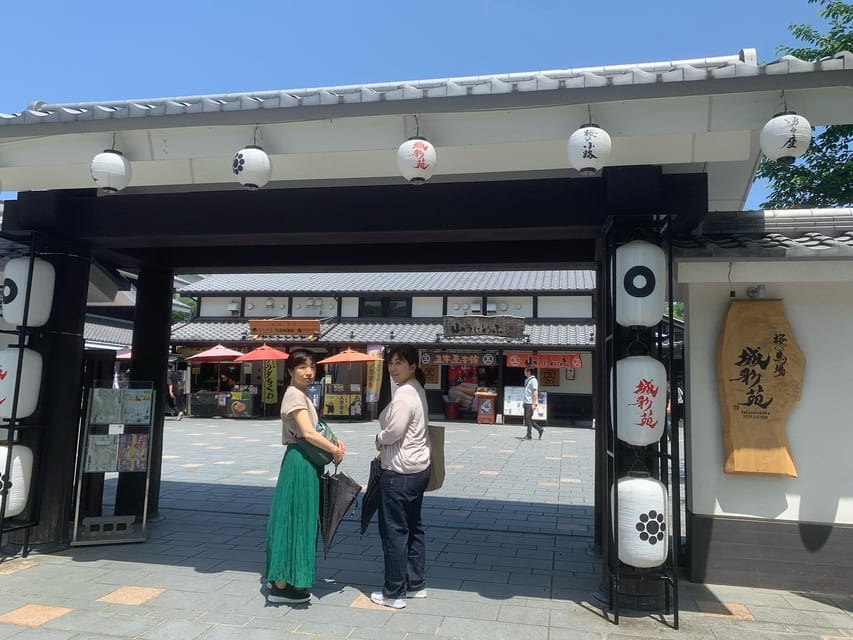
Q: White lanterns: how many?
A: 11